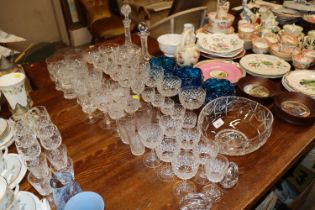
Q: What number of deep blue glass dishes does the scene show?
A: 3